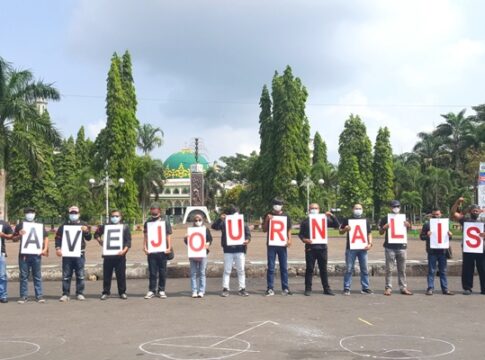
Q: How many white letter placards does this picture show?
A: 12